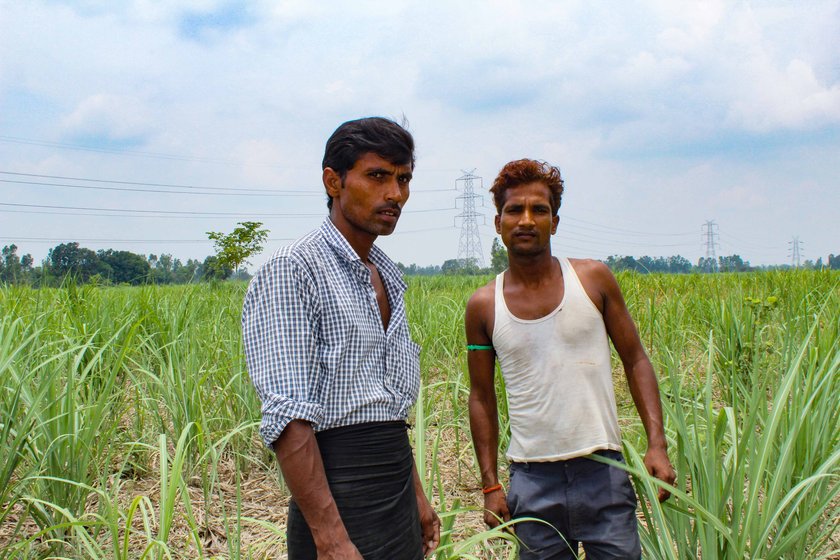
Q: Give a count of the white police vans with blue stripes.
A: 0